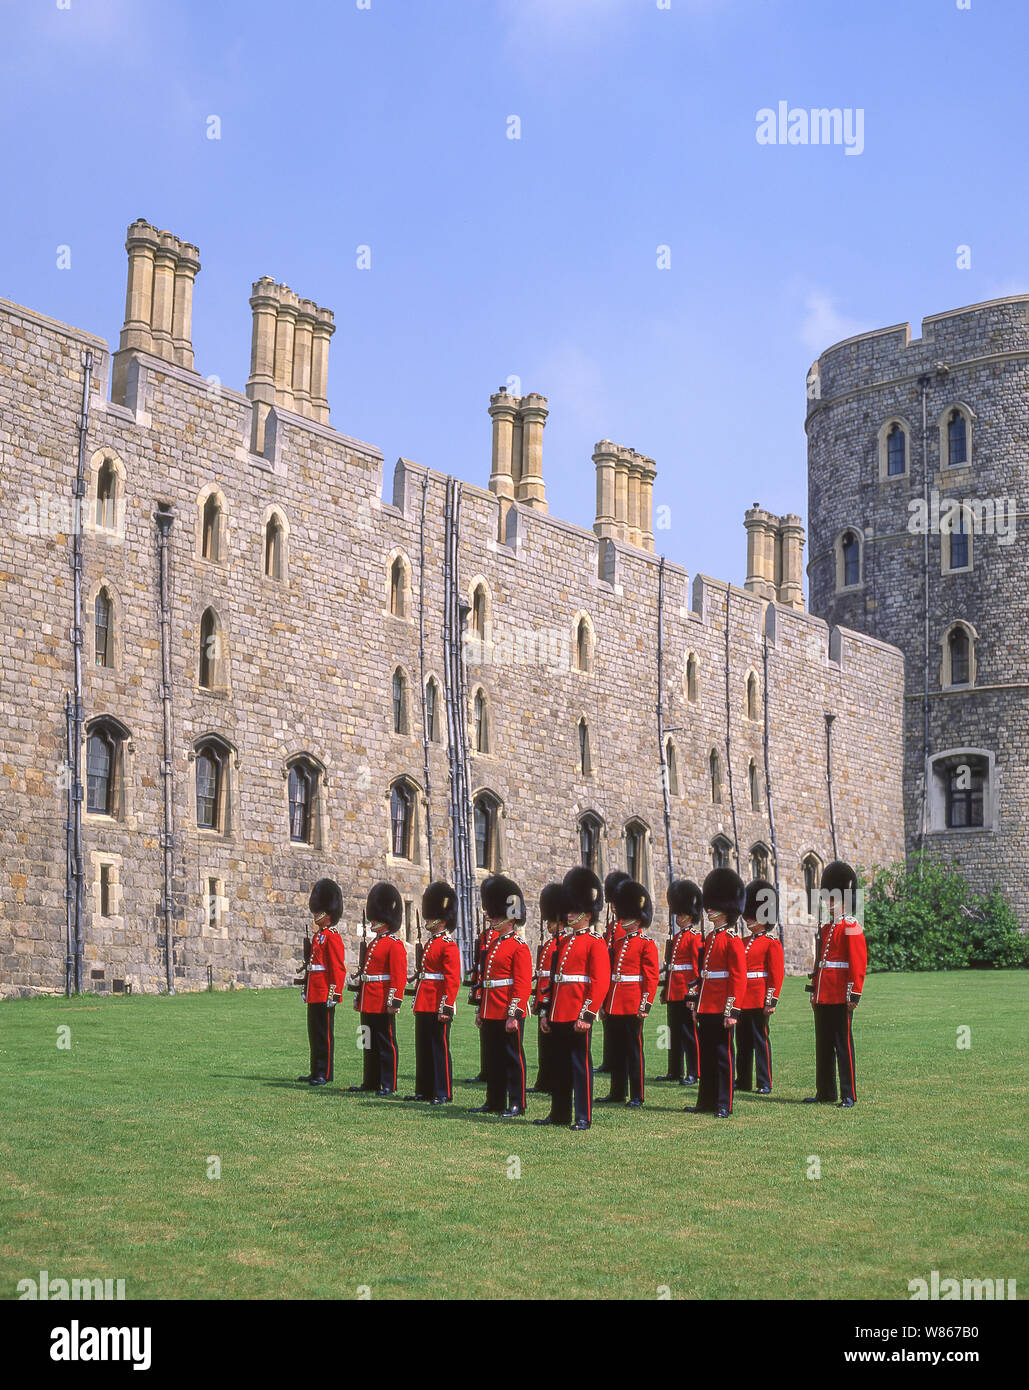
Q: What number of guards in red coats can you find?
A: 13